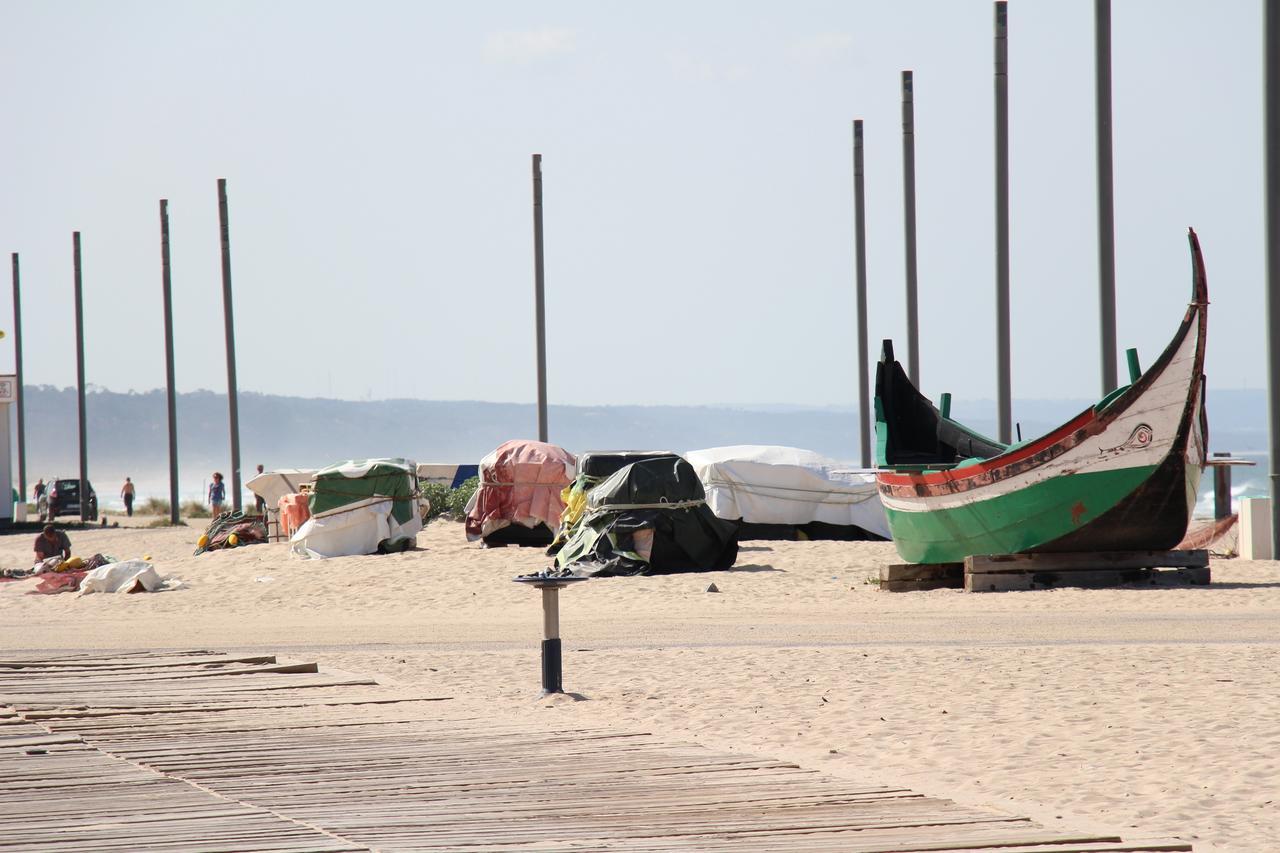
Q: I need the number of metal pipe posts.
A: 10